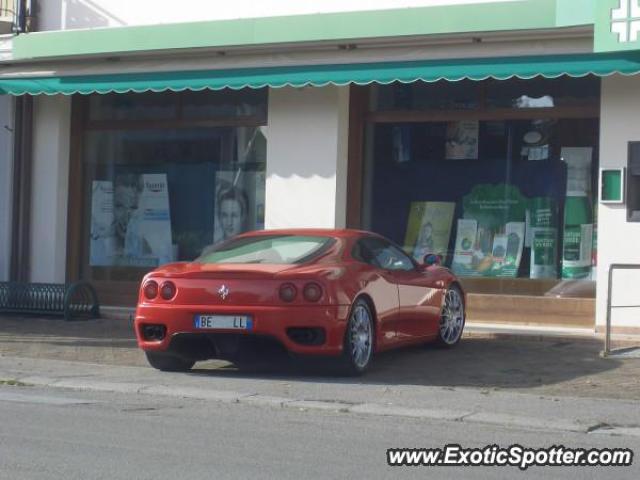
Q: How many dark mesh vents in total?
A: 2